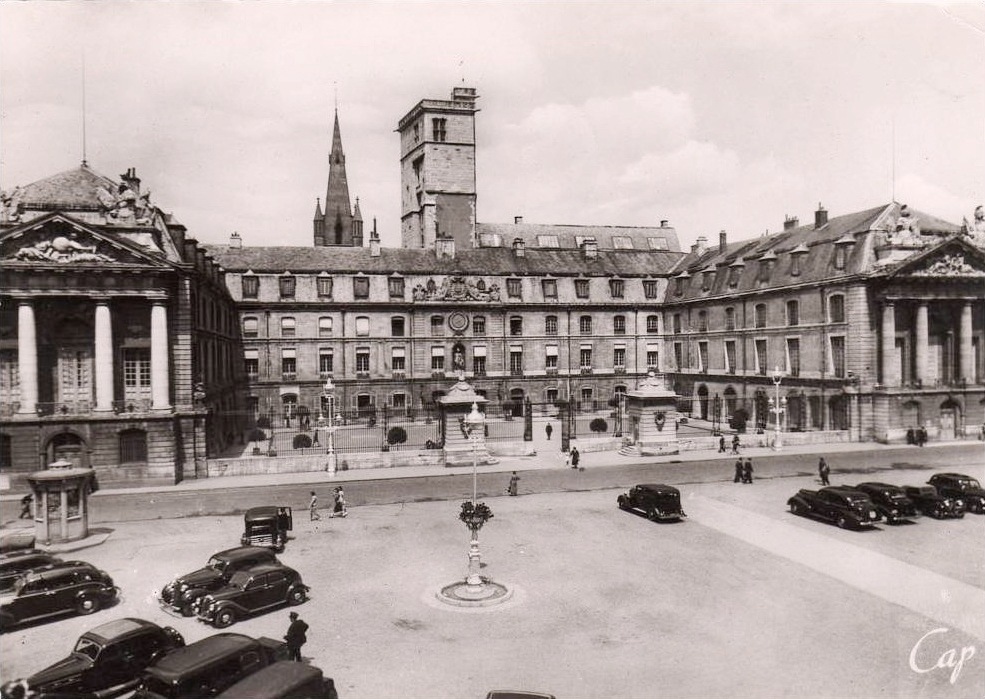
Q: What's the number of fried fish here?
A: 0